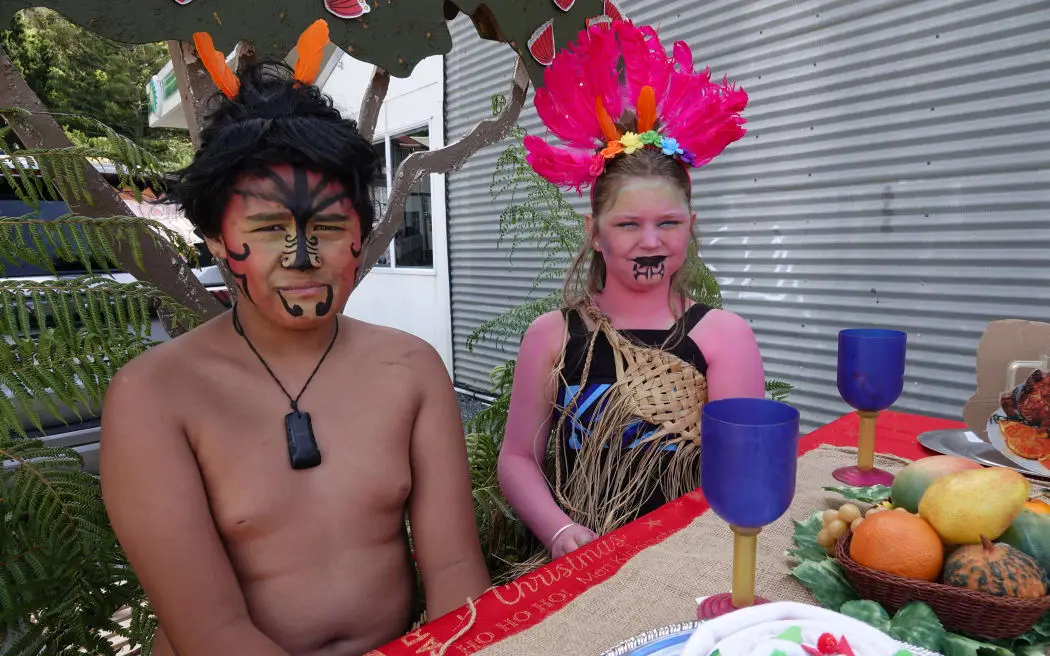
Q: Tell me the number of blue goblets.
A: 2